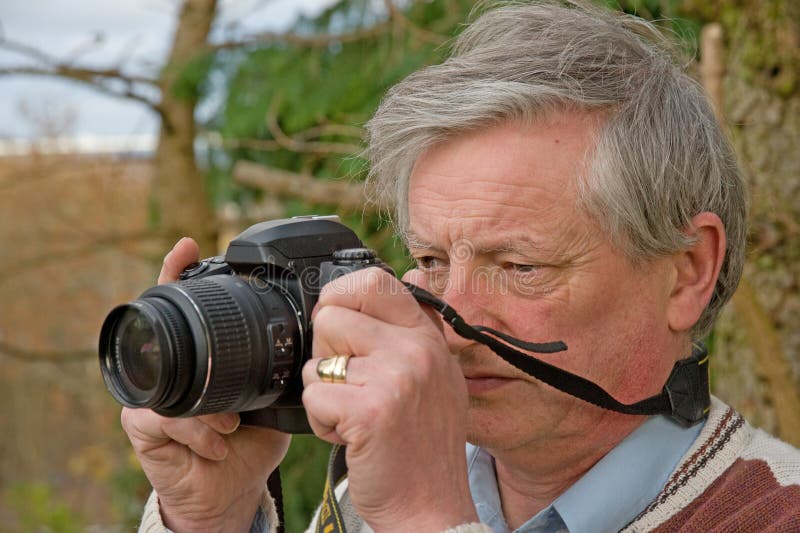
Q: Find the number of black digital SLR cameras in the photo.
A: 1